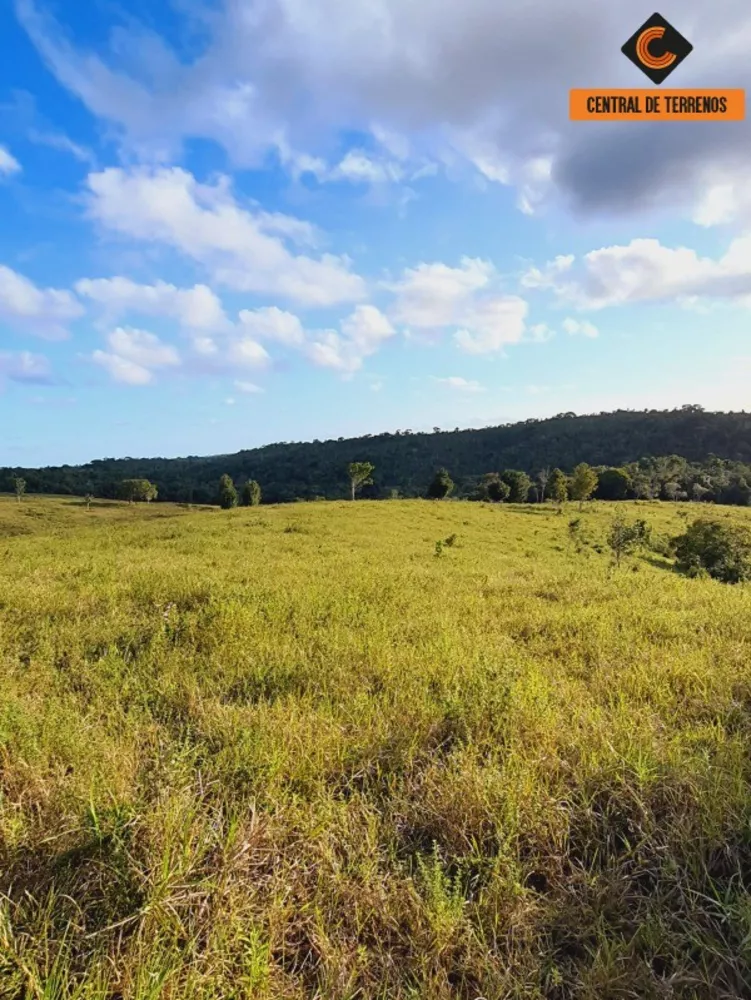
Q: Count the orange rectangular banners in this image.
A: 1